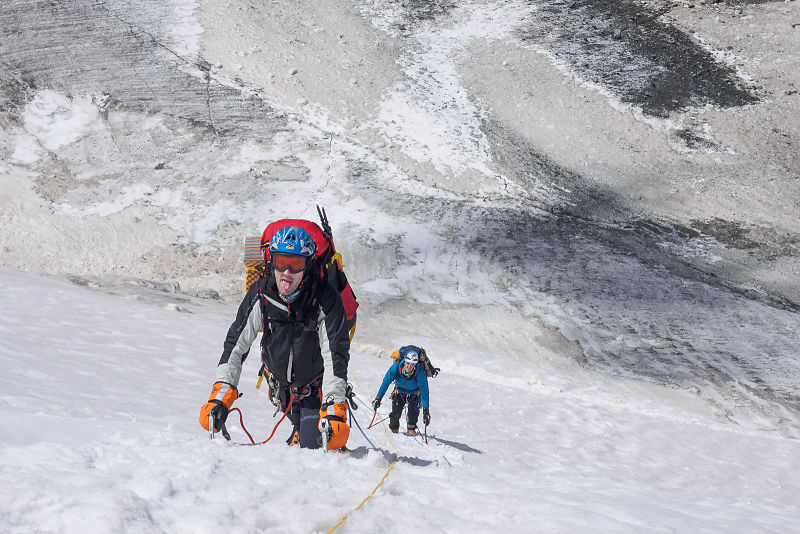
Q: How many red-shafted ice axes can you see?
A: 2